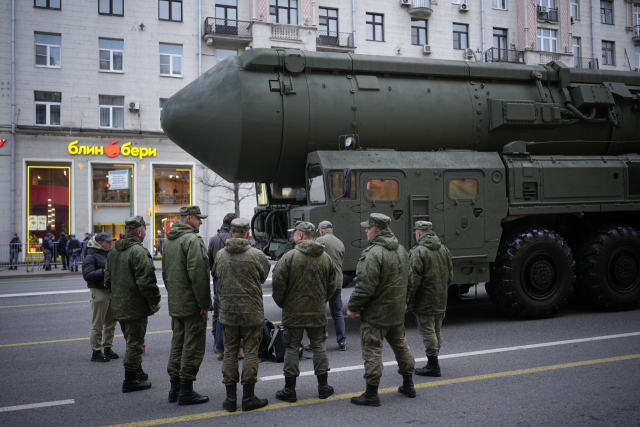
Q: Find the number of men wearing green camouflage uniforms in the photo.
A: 6